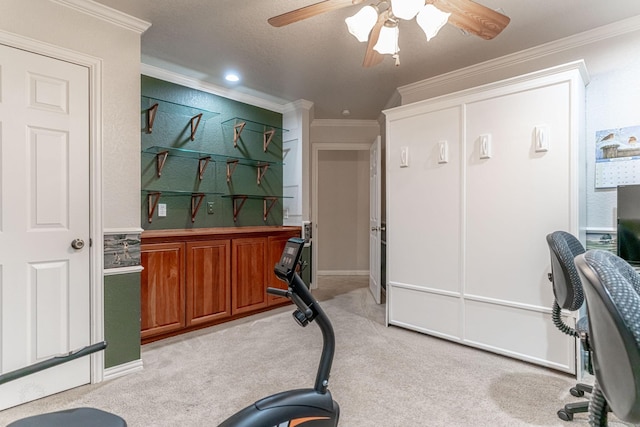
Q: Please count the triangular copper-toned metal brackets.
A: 12